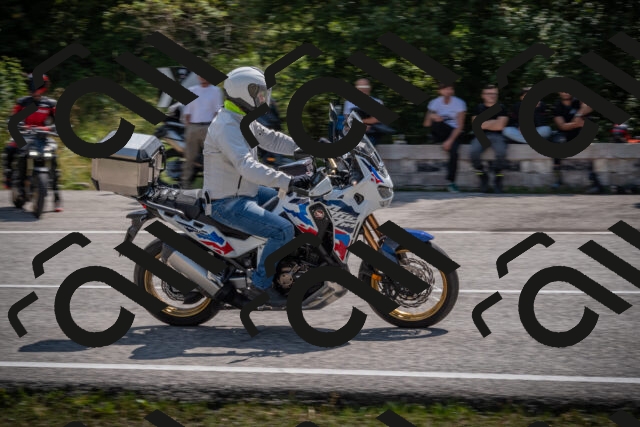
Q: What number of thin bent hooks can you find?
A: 12